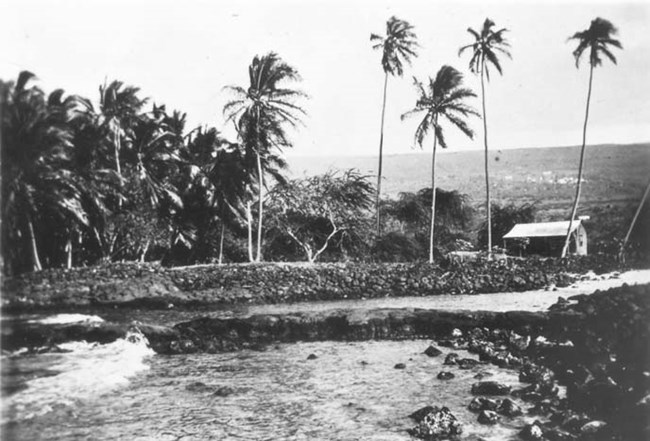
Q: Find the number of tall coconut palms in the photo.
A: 5